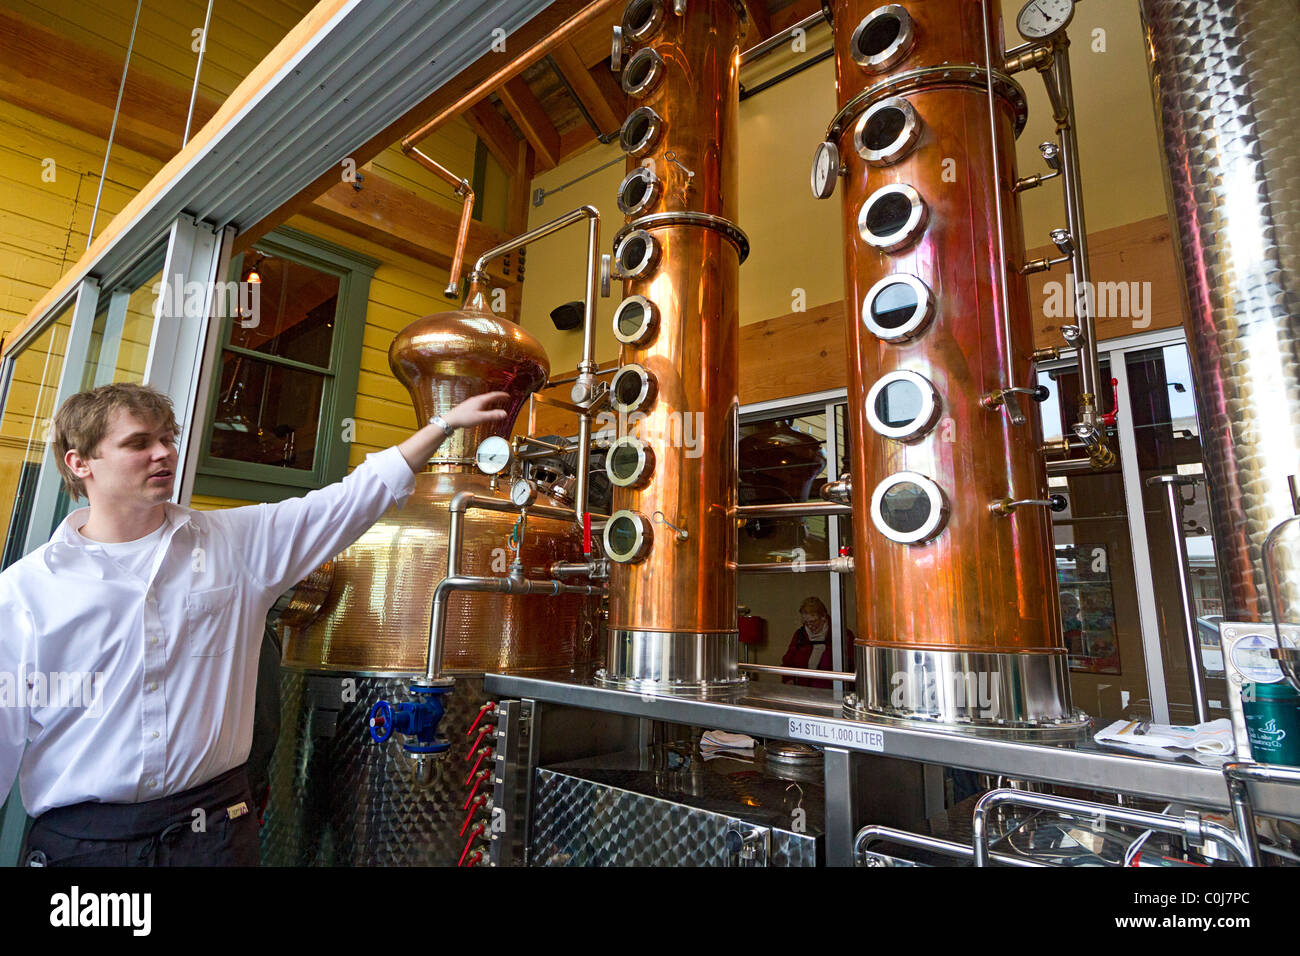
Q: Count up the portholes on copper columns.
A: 15